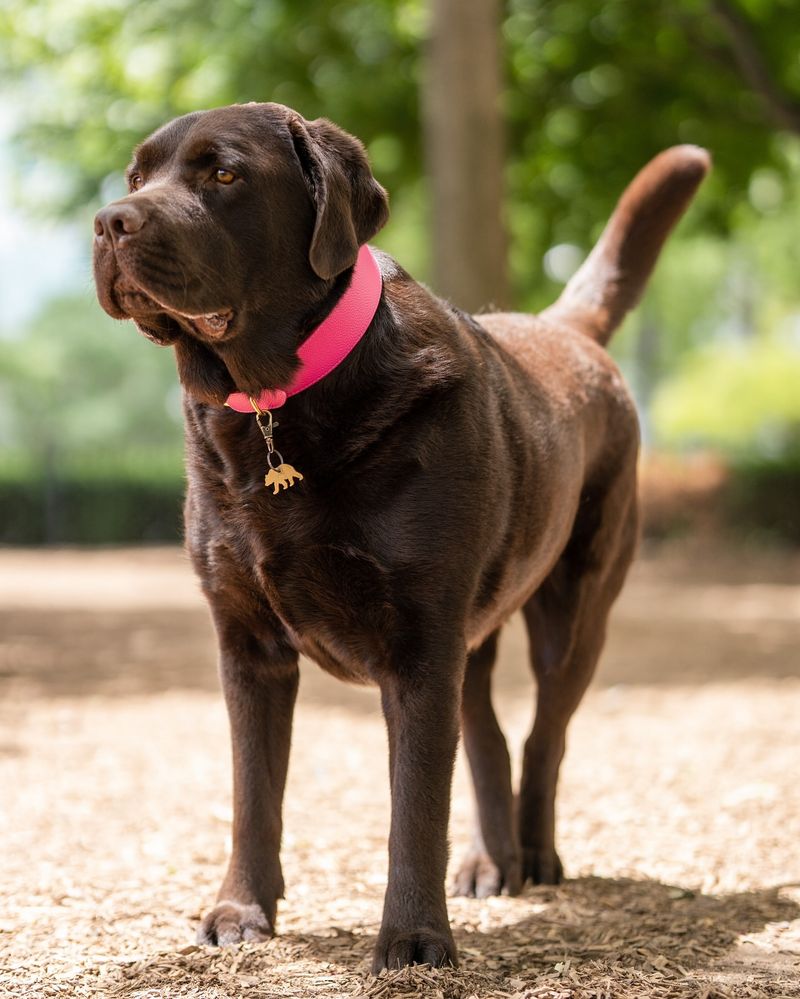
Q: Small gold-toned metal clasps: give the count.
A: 1